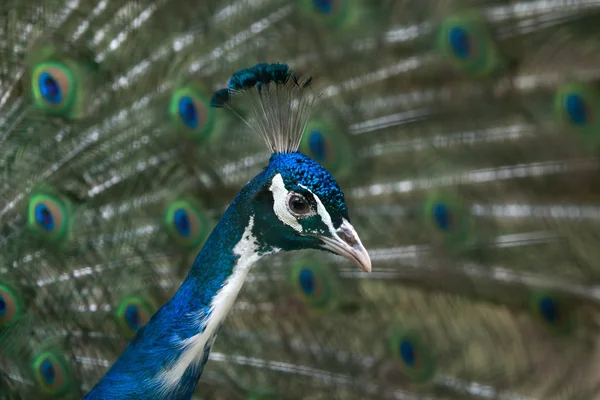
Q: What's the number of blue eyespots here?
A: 15